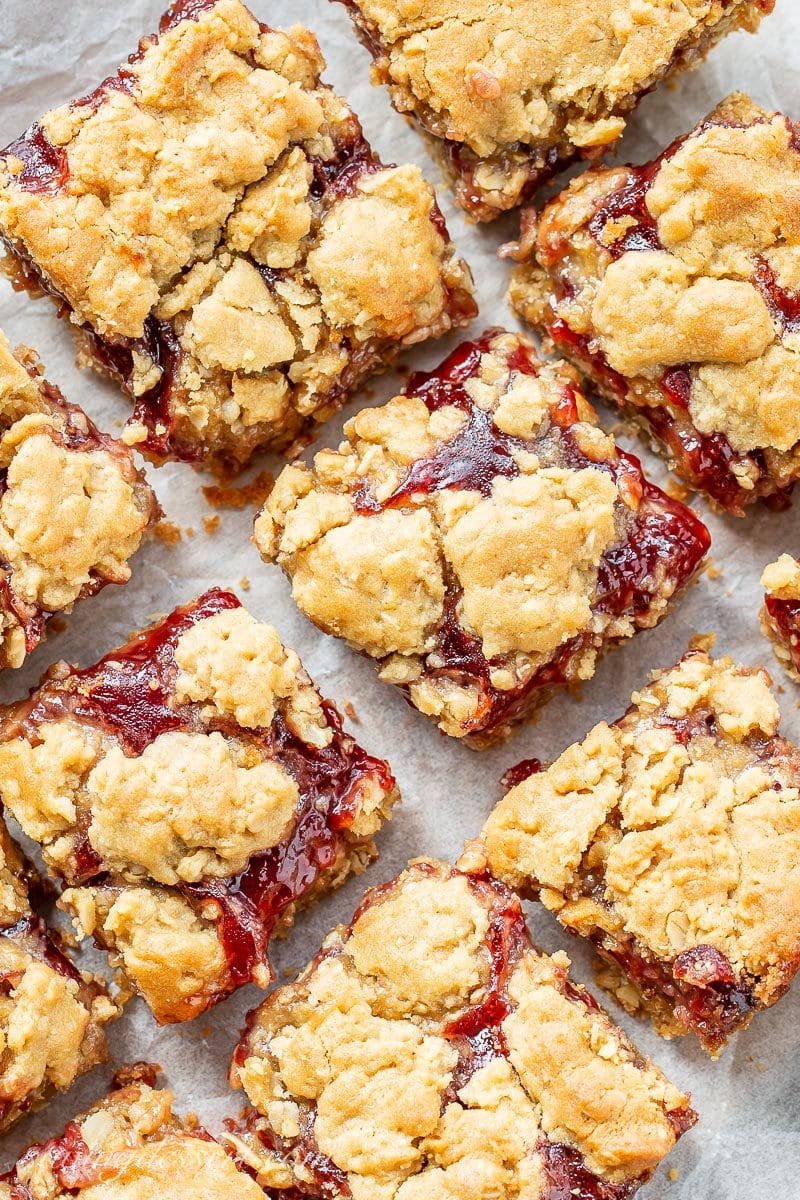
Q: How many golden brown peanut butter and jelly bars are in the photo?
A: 11